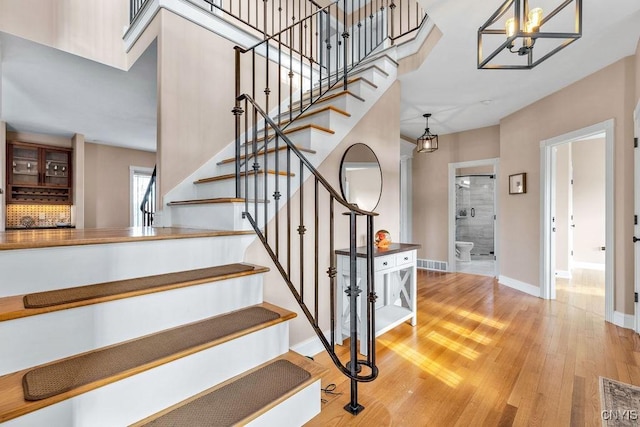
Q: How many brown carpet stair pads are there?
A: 3